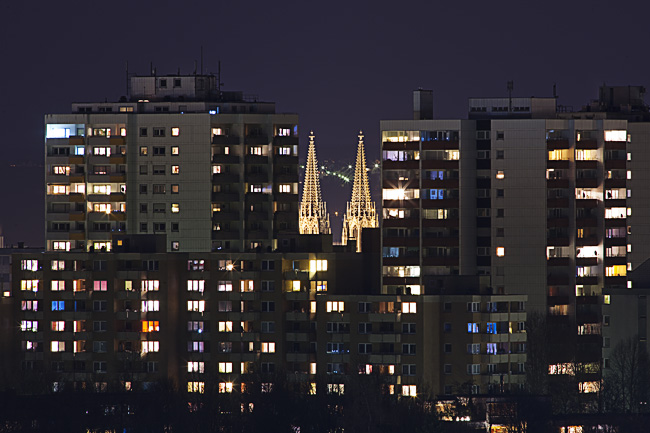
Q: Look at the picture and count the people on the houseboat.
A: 0